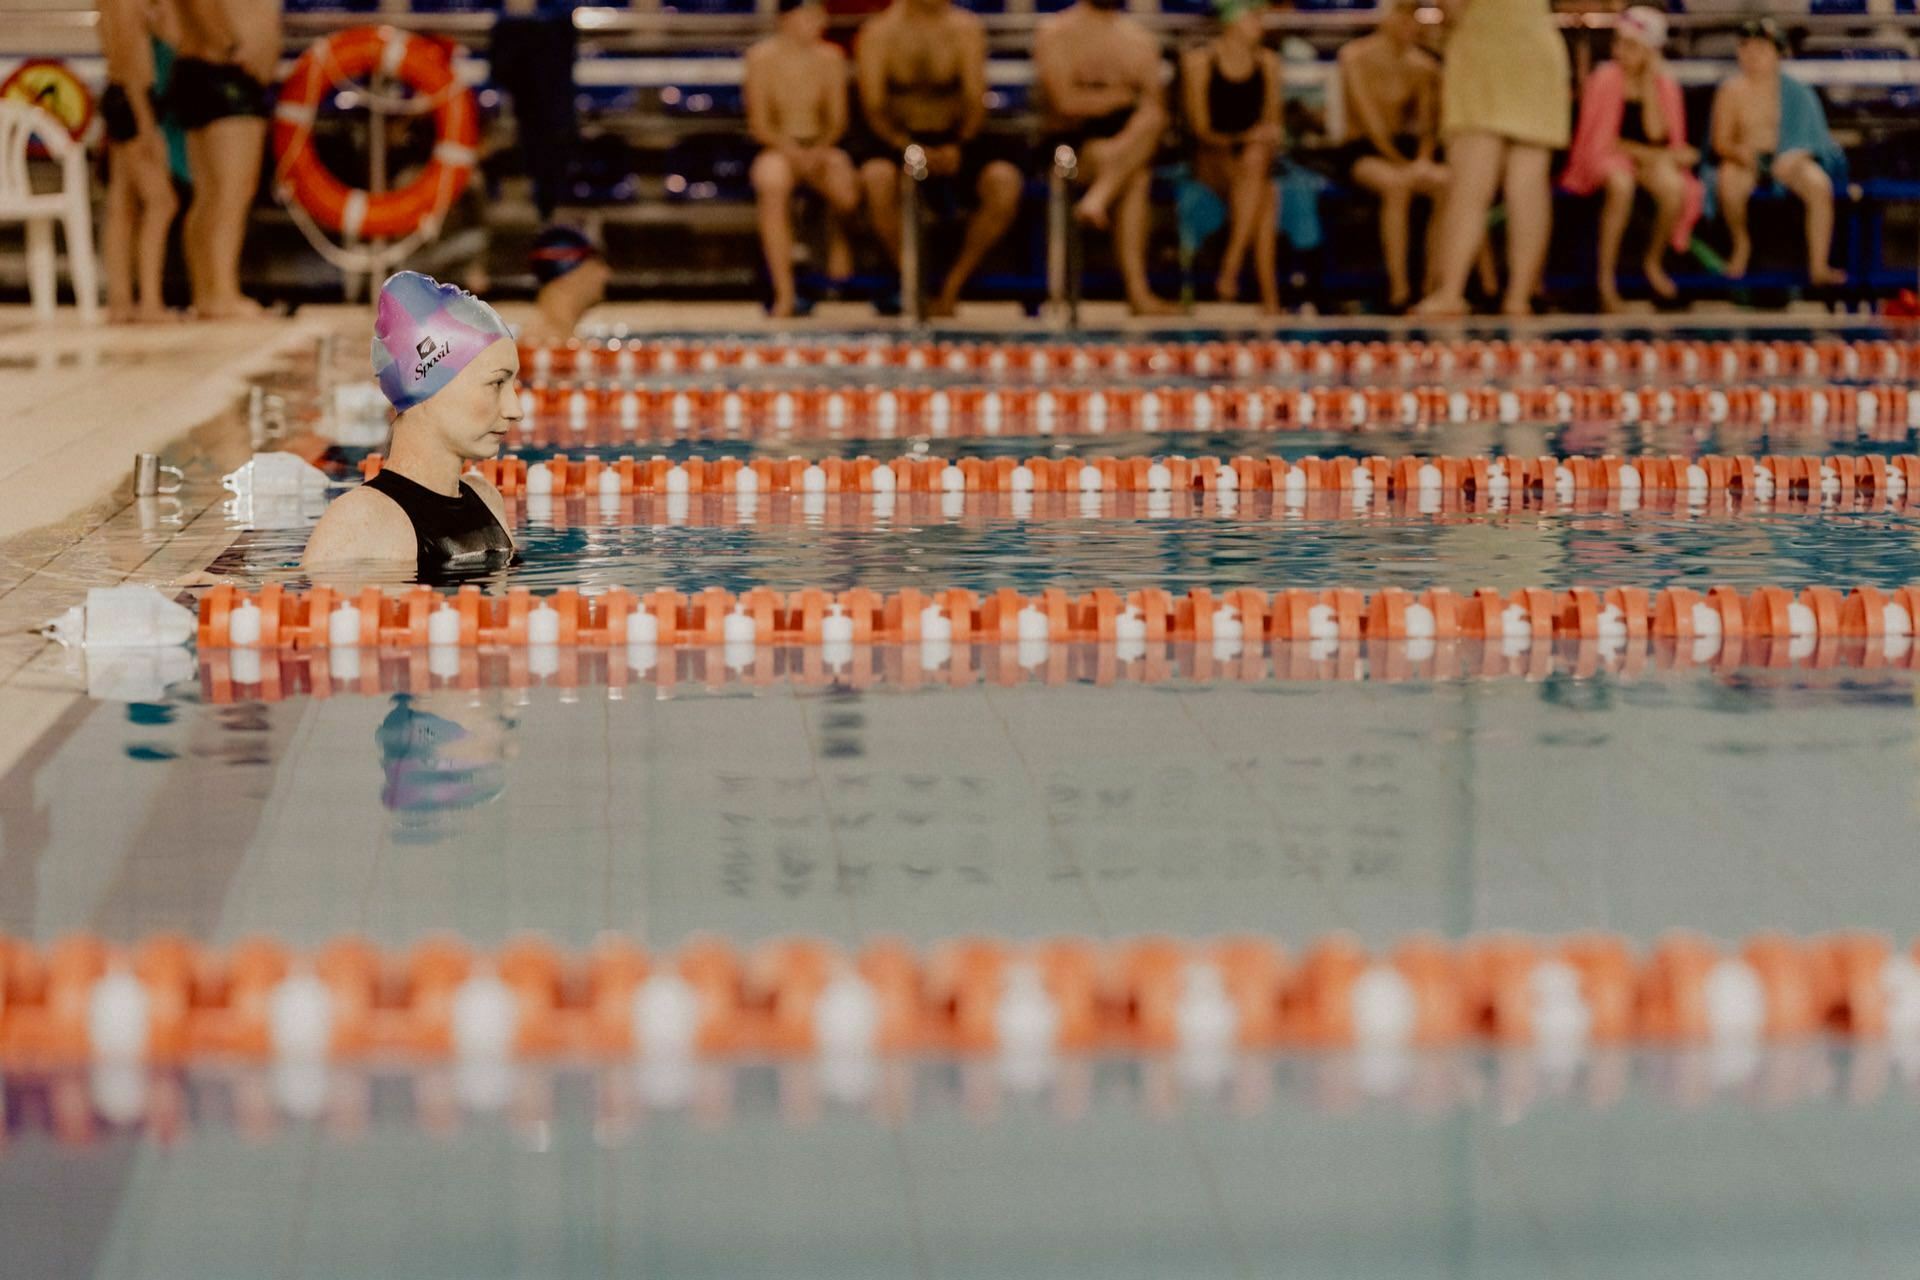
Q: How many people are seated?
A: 7